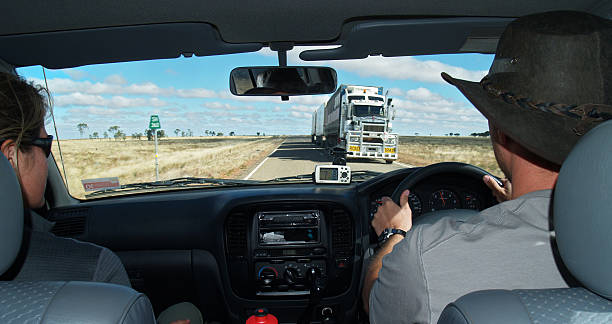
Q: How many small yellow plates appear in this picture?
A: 2